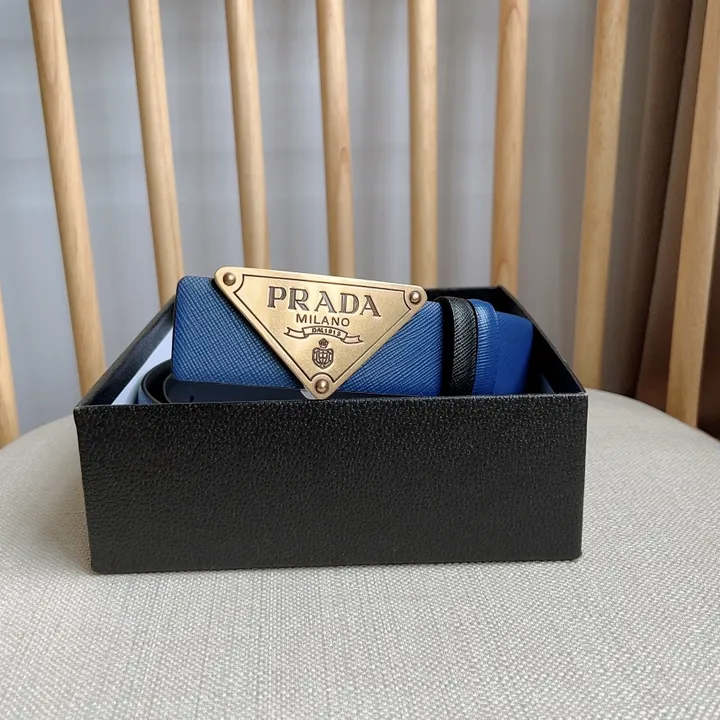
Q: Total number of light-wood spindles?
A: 9